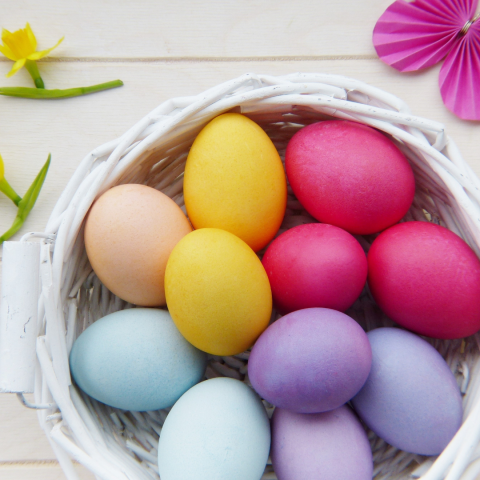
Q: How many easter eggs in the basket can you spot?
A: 11